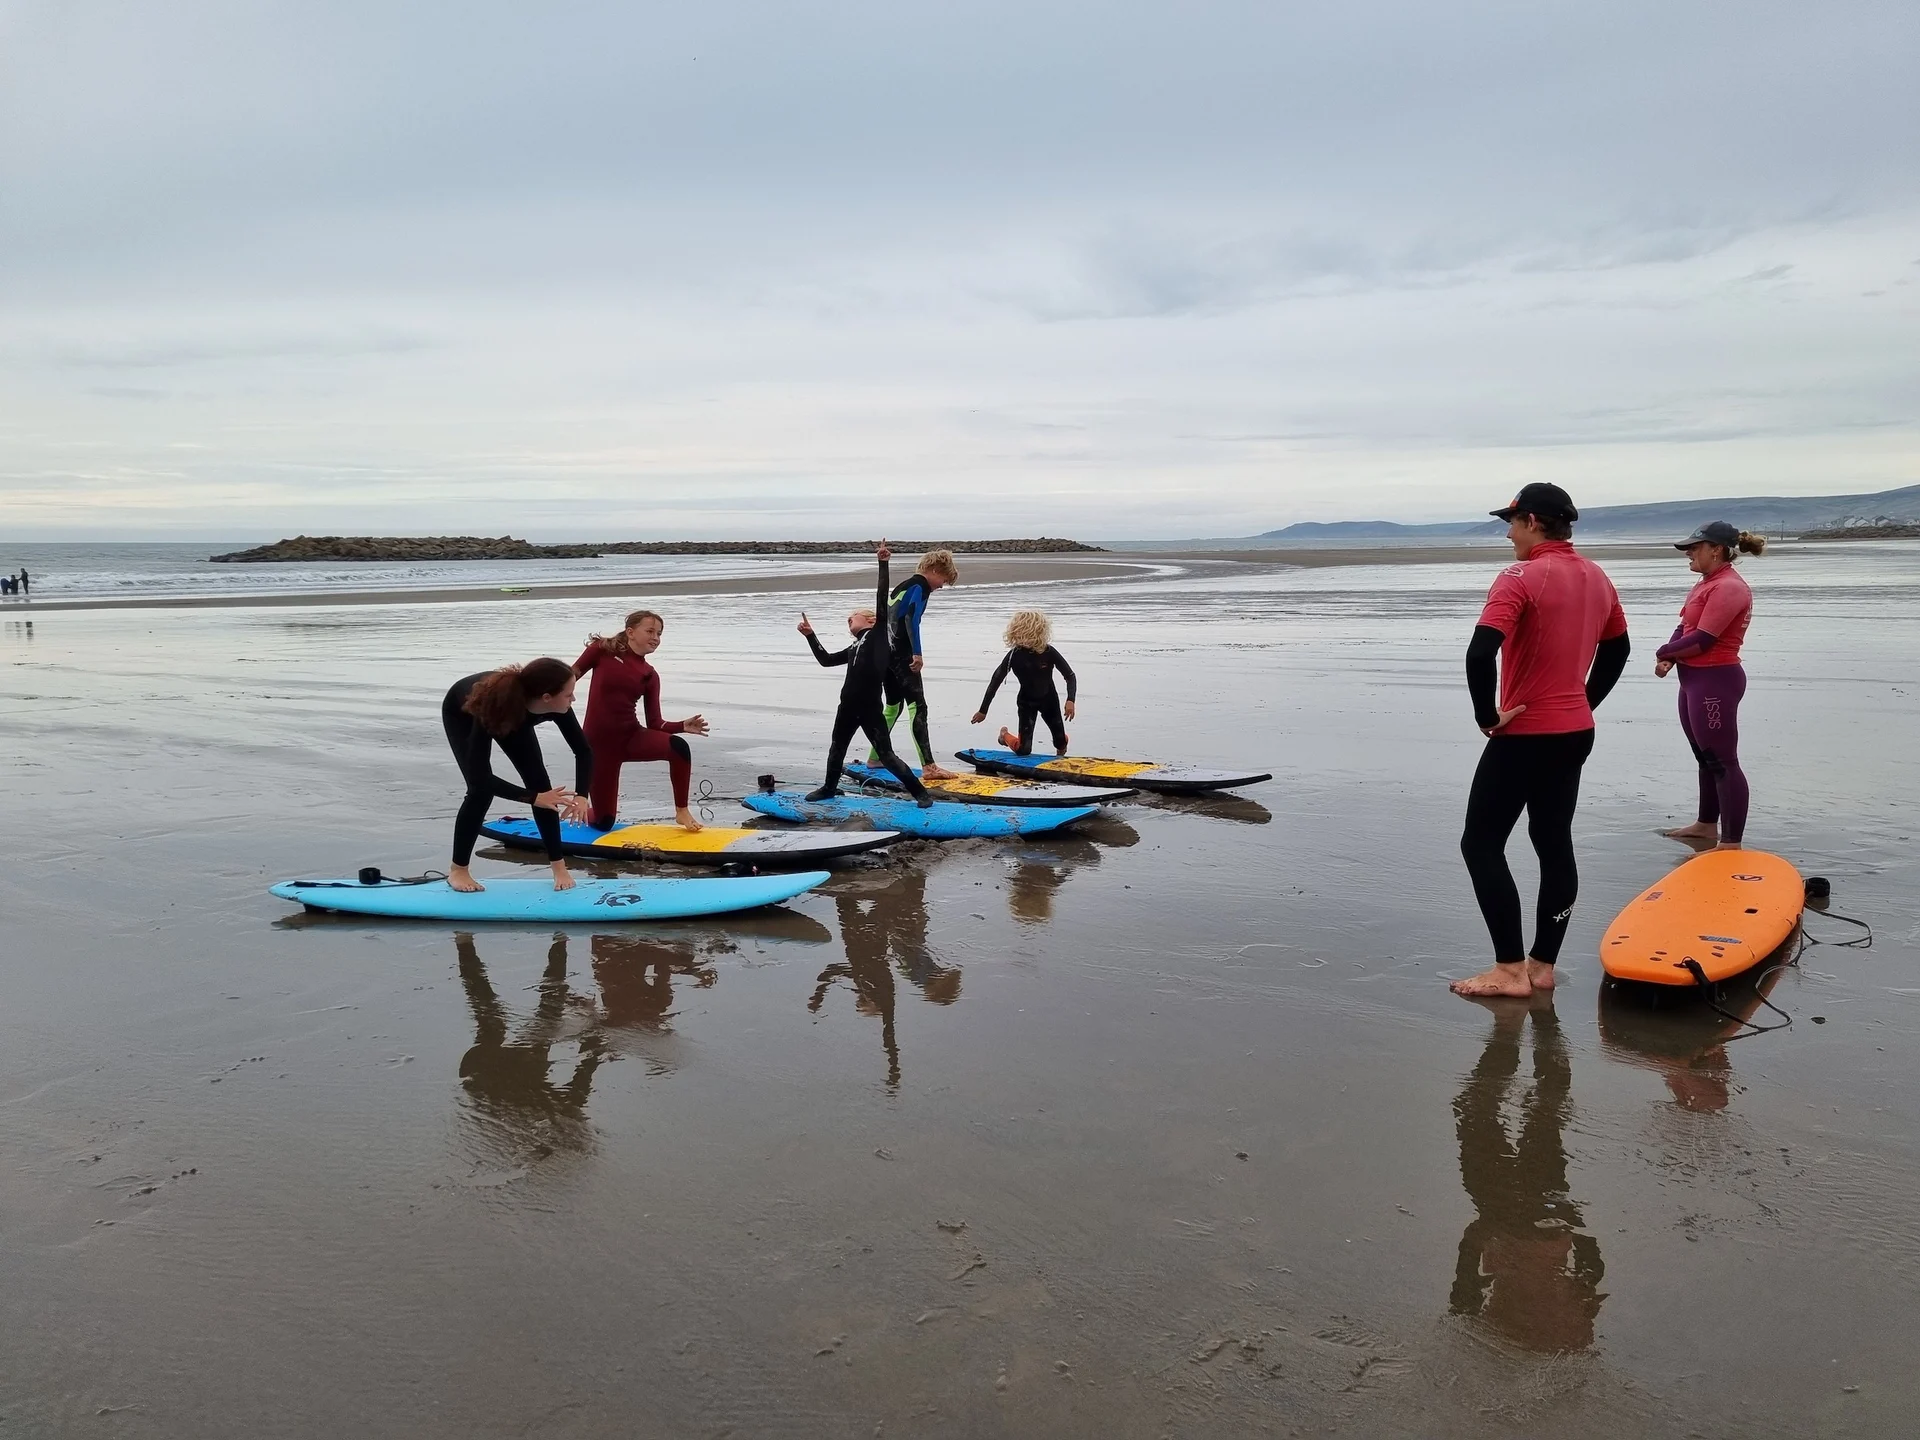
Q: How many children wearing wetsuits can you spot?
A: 5